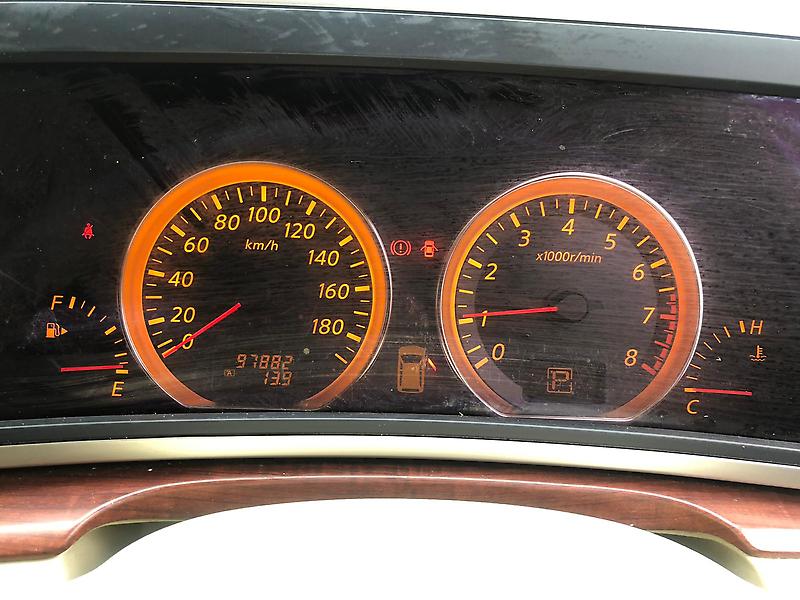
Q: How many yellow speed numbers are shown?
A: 10